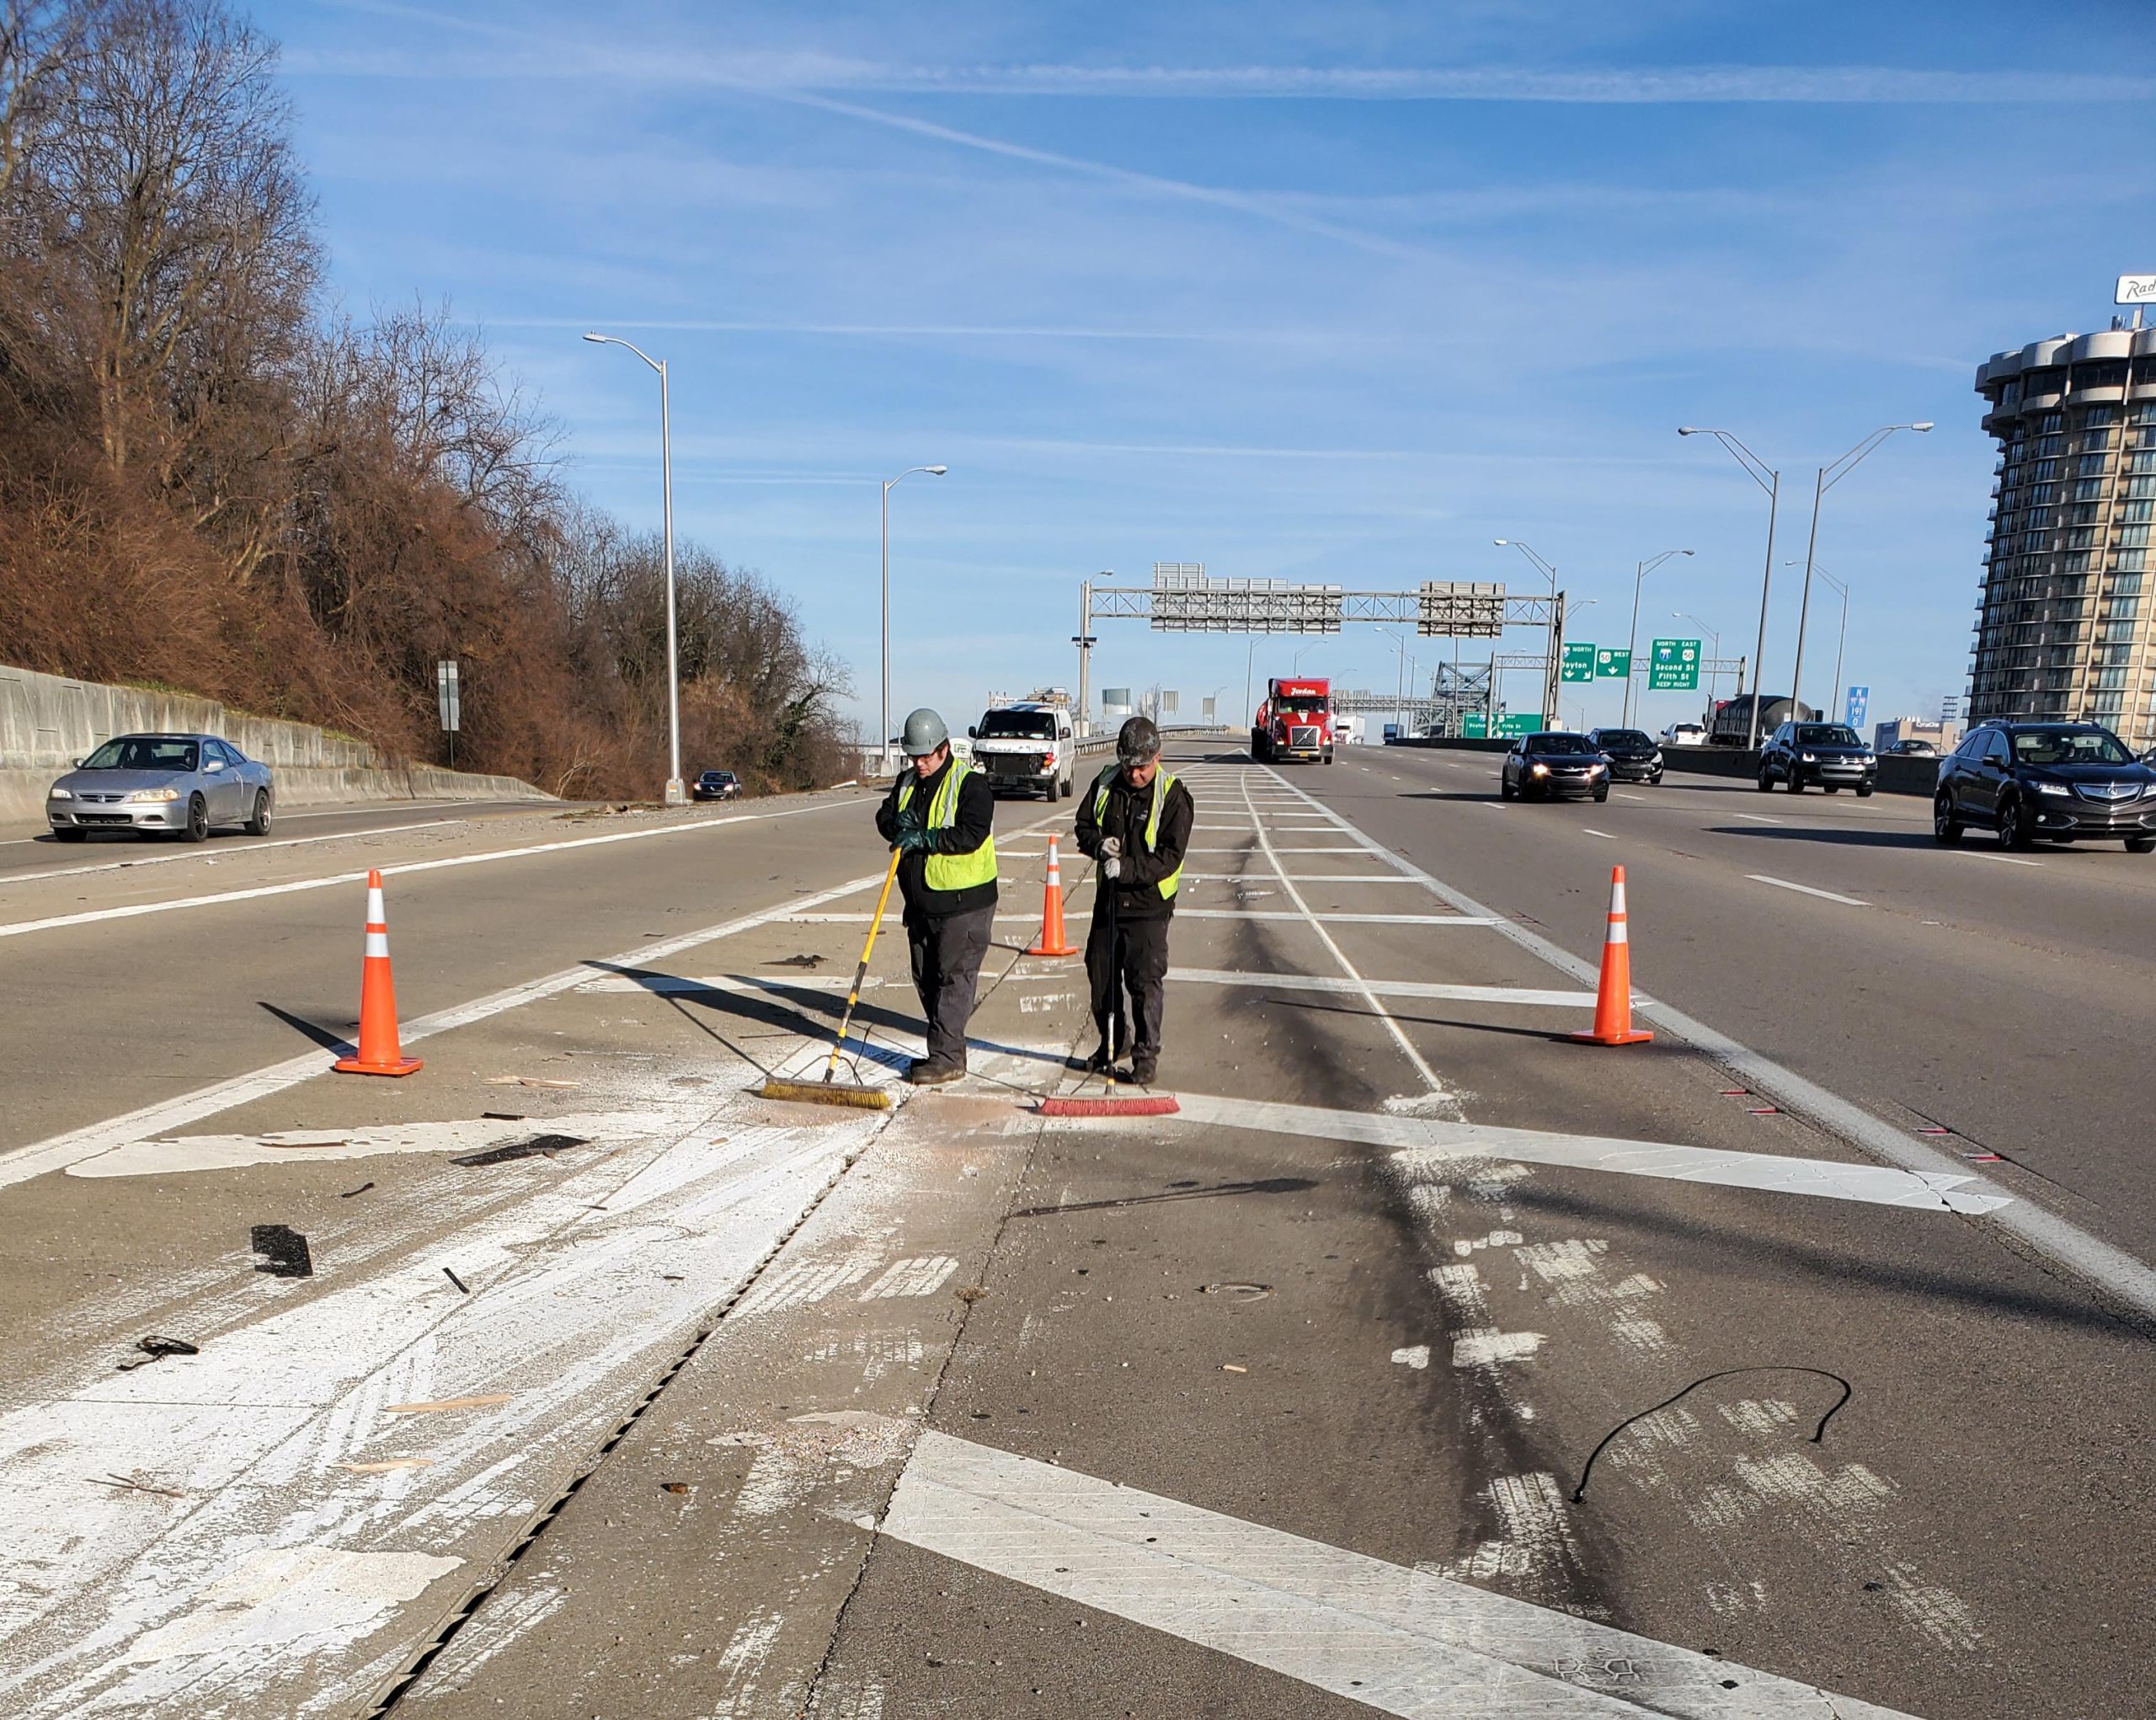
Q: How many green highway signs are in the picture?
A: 4